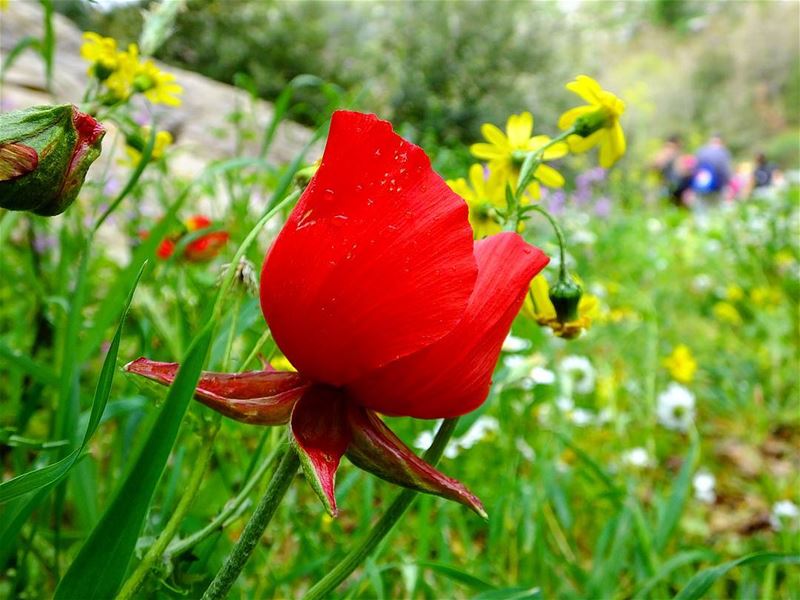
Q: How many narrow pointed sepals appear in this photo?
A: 3